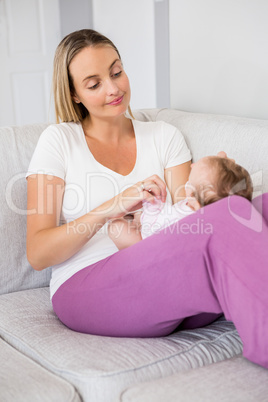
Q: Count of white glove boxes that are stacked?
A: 0